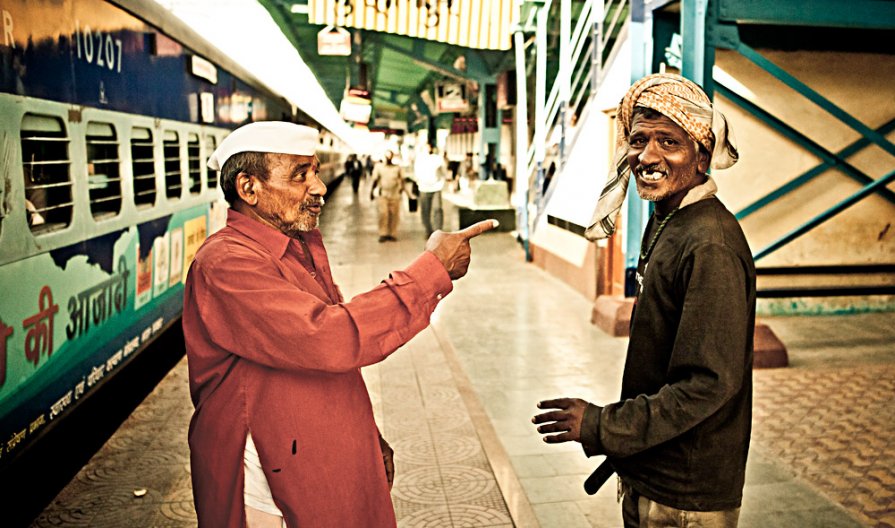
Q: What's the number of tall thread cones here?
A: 0